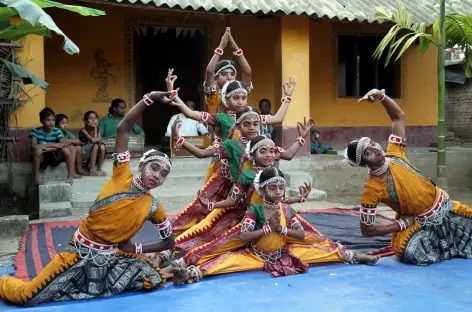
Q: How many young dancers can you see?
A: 7